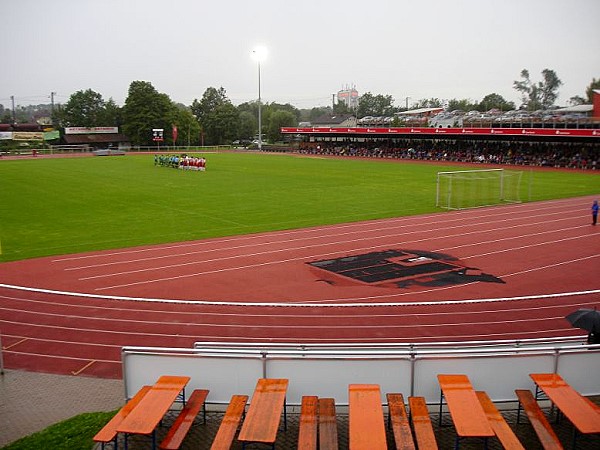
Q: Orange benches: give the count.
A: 10